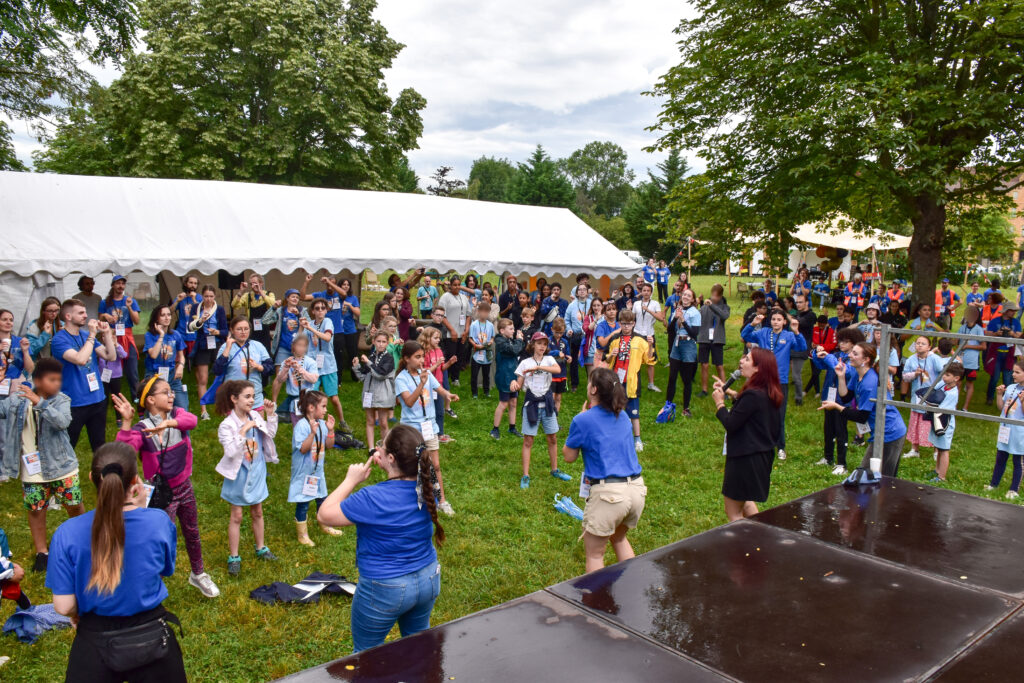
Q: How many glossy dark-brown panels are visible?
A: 4